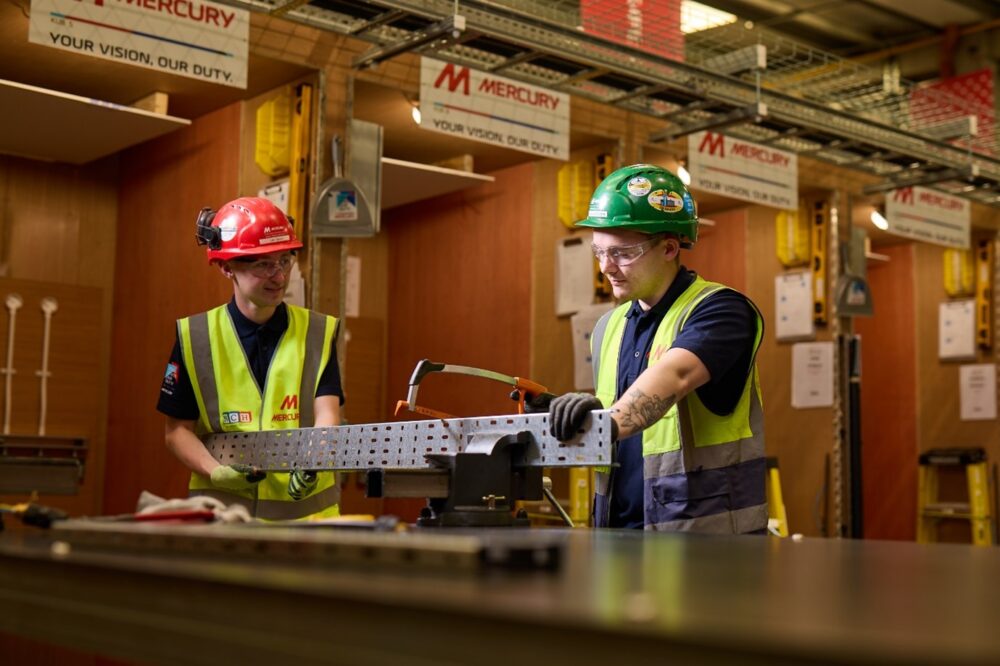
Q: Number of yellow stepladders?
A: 3